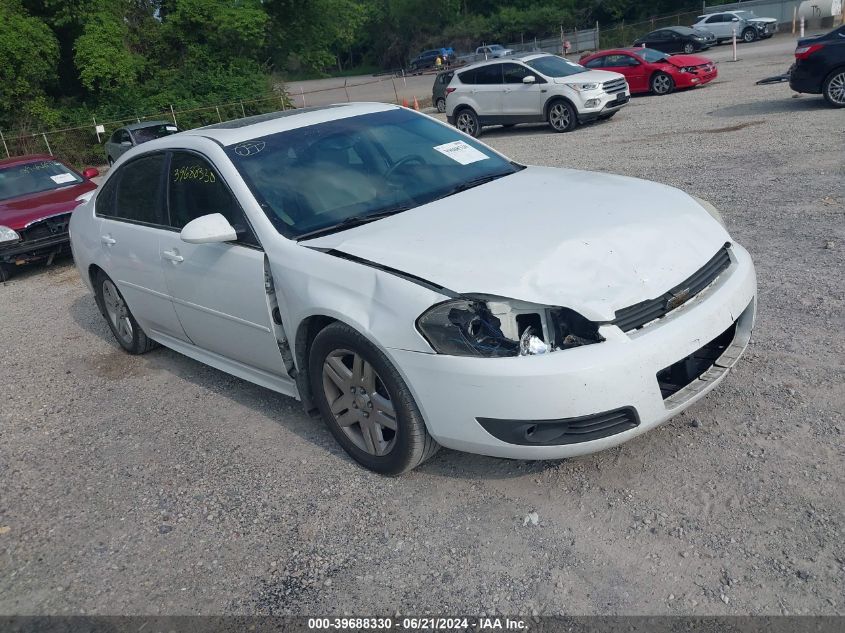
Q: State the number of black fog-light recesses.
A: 1